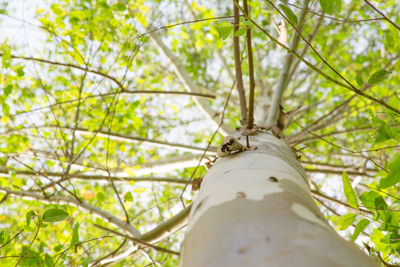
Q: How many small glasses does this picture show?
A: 0